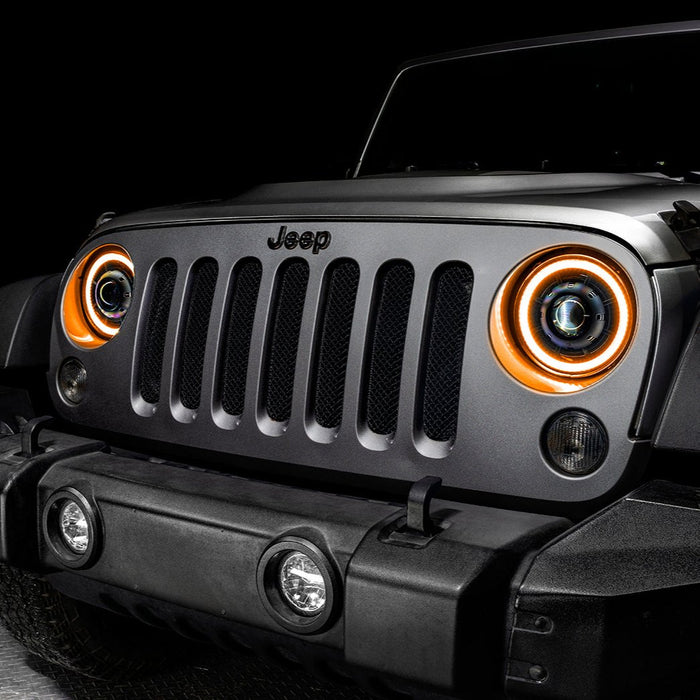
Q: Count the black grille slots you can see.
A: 7